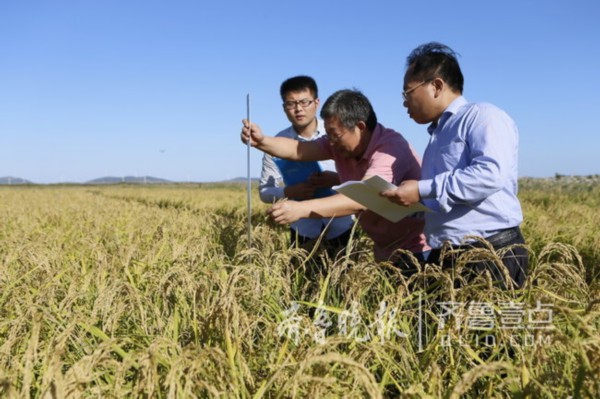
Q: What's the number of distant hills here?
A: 3